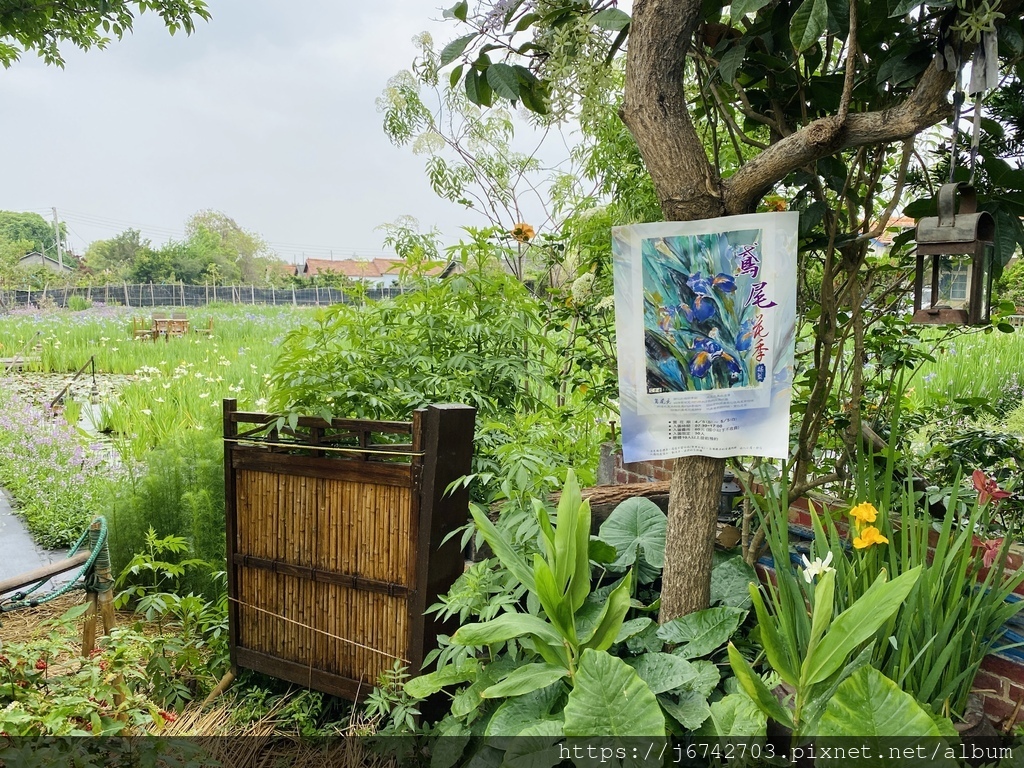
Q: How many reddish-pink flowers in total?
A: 2